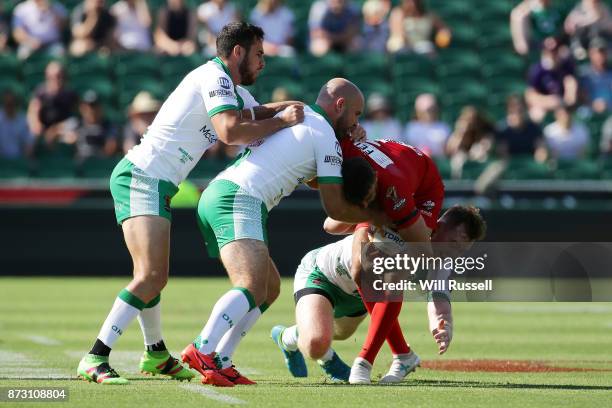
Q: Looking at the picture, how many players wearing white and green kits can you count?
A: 3